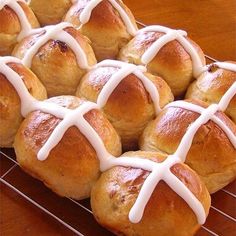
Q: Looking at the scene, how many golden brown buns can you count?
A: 11